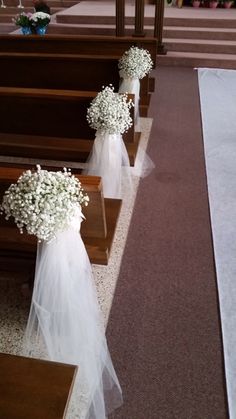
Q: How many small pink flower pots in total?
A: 3